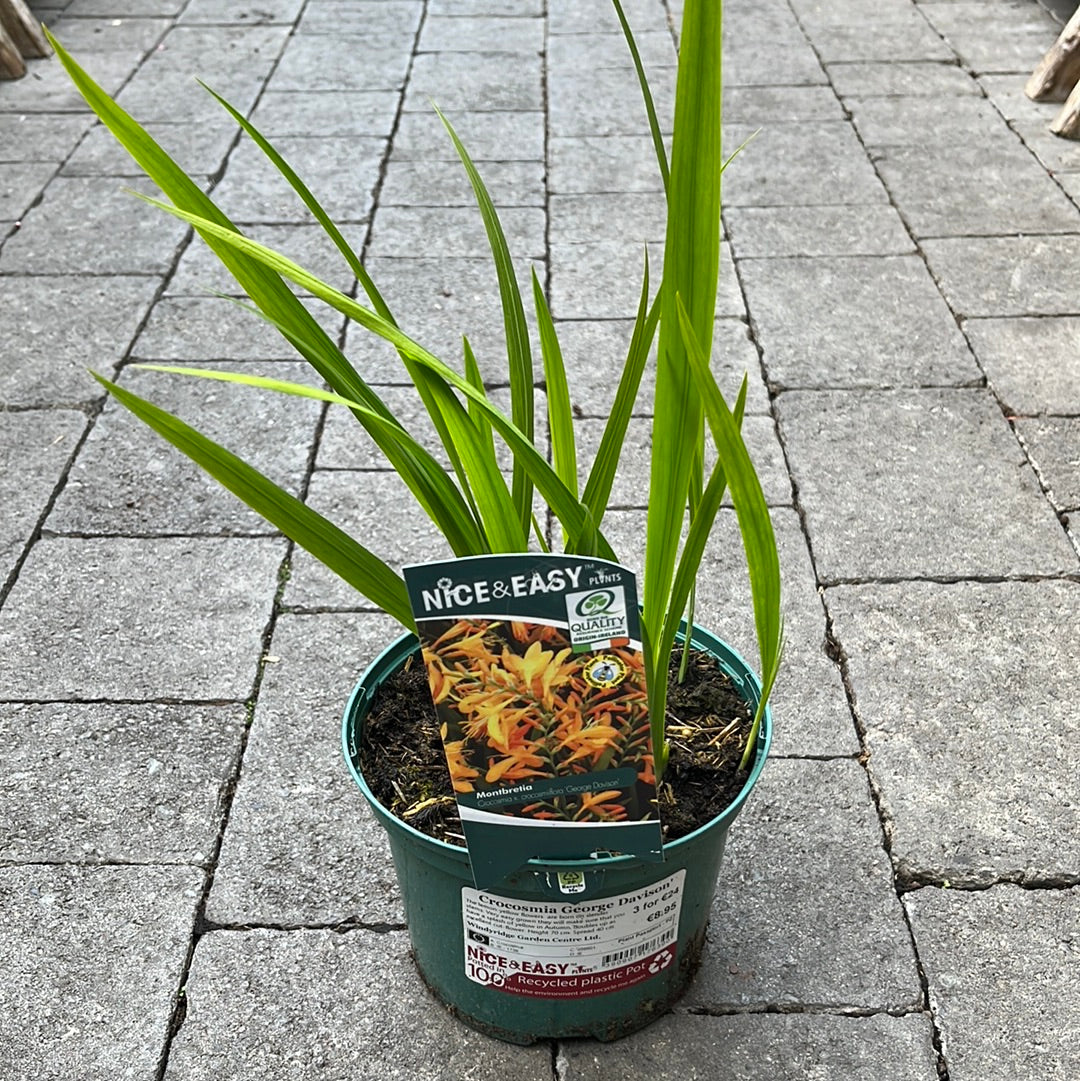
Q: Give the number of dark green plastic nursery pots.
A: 1